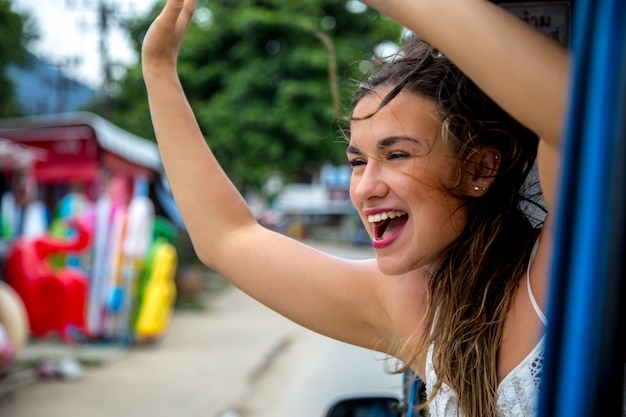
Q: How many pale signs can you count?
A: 1